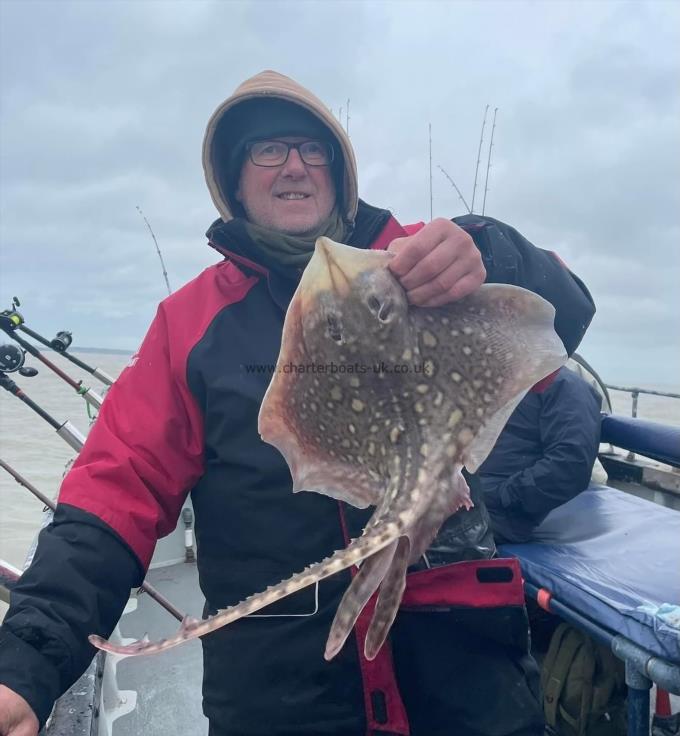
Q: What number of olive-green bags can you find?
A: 1